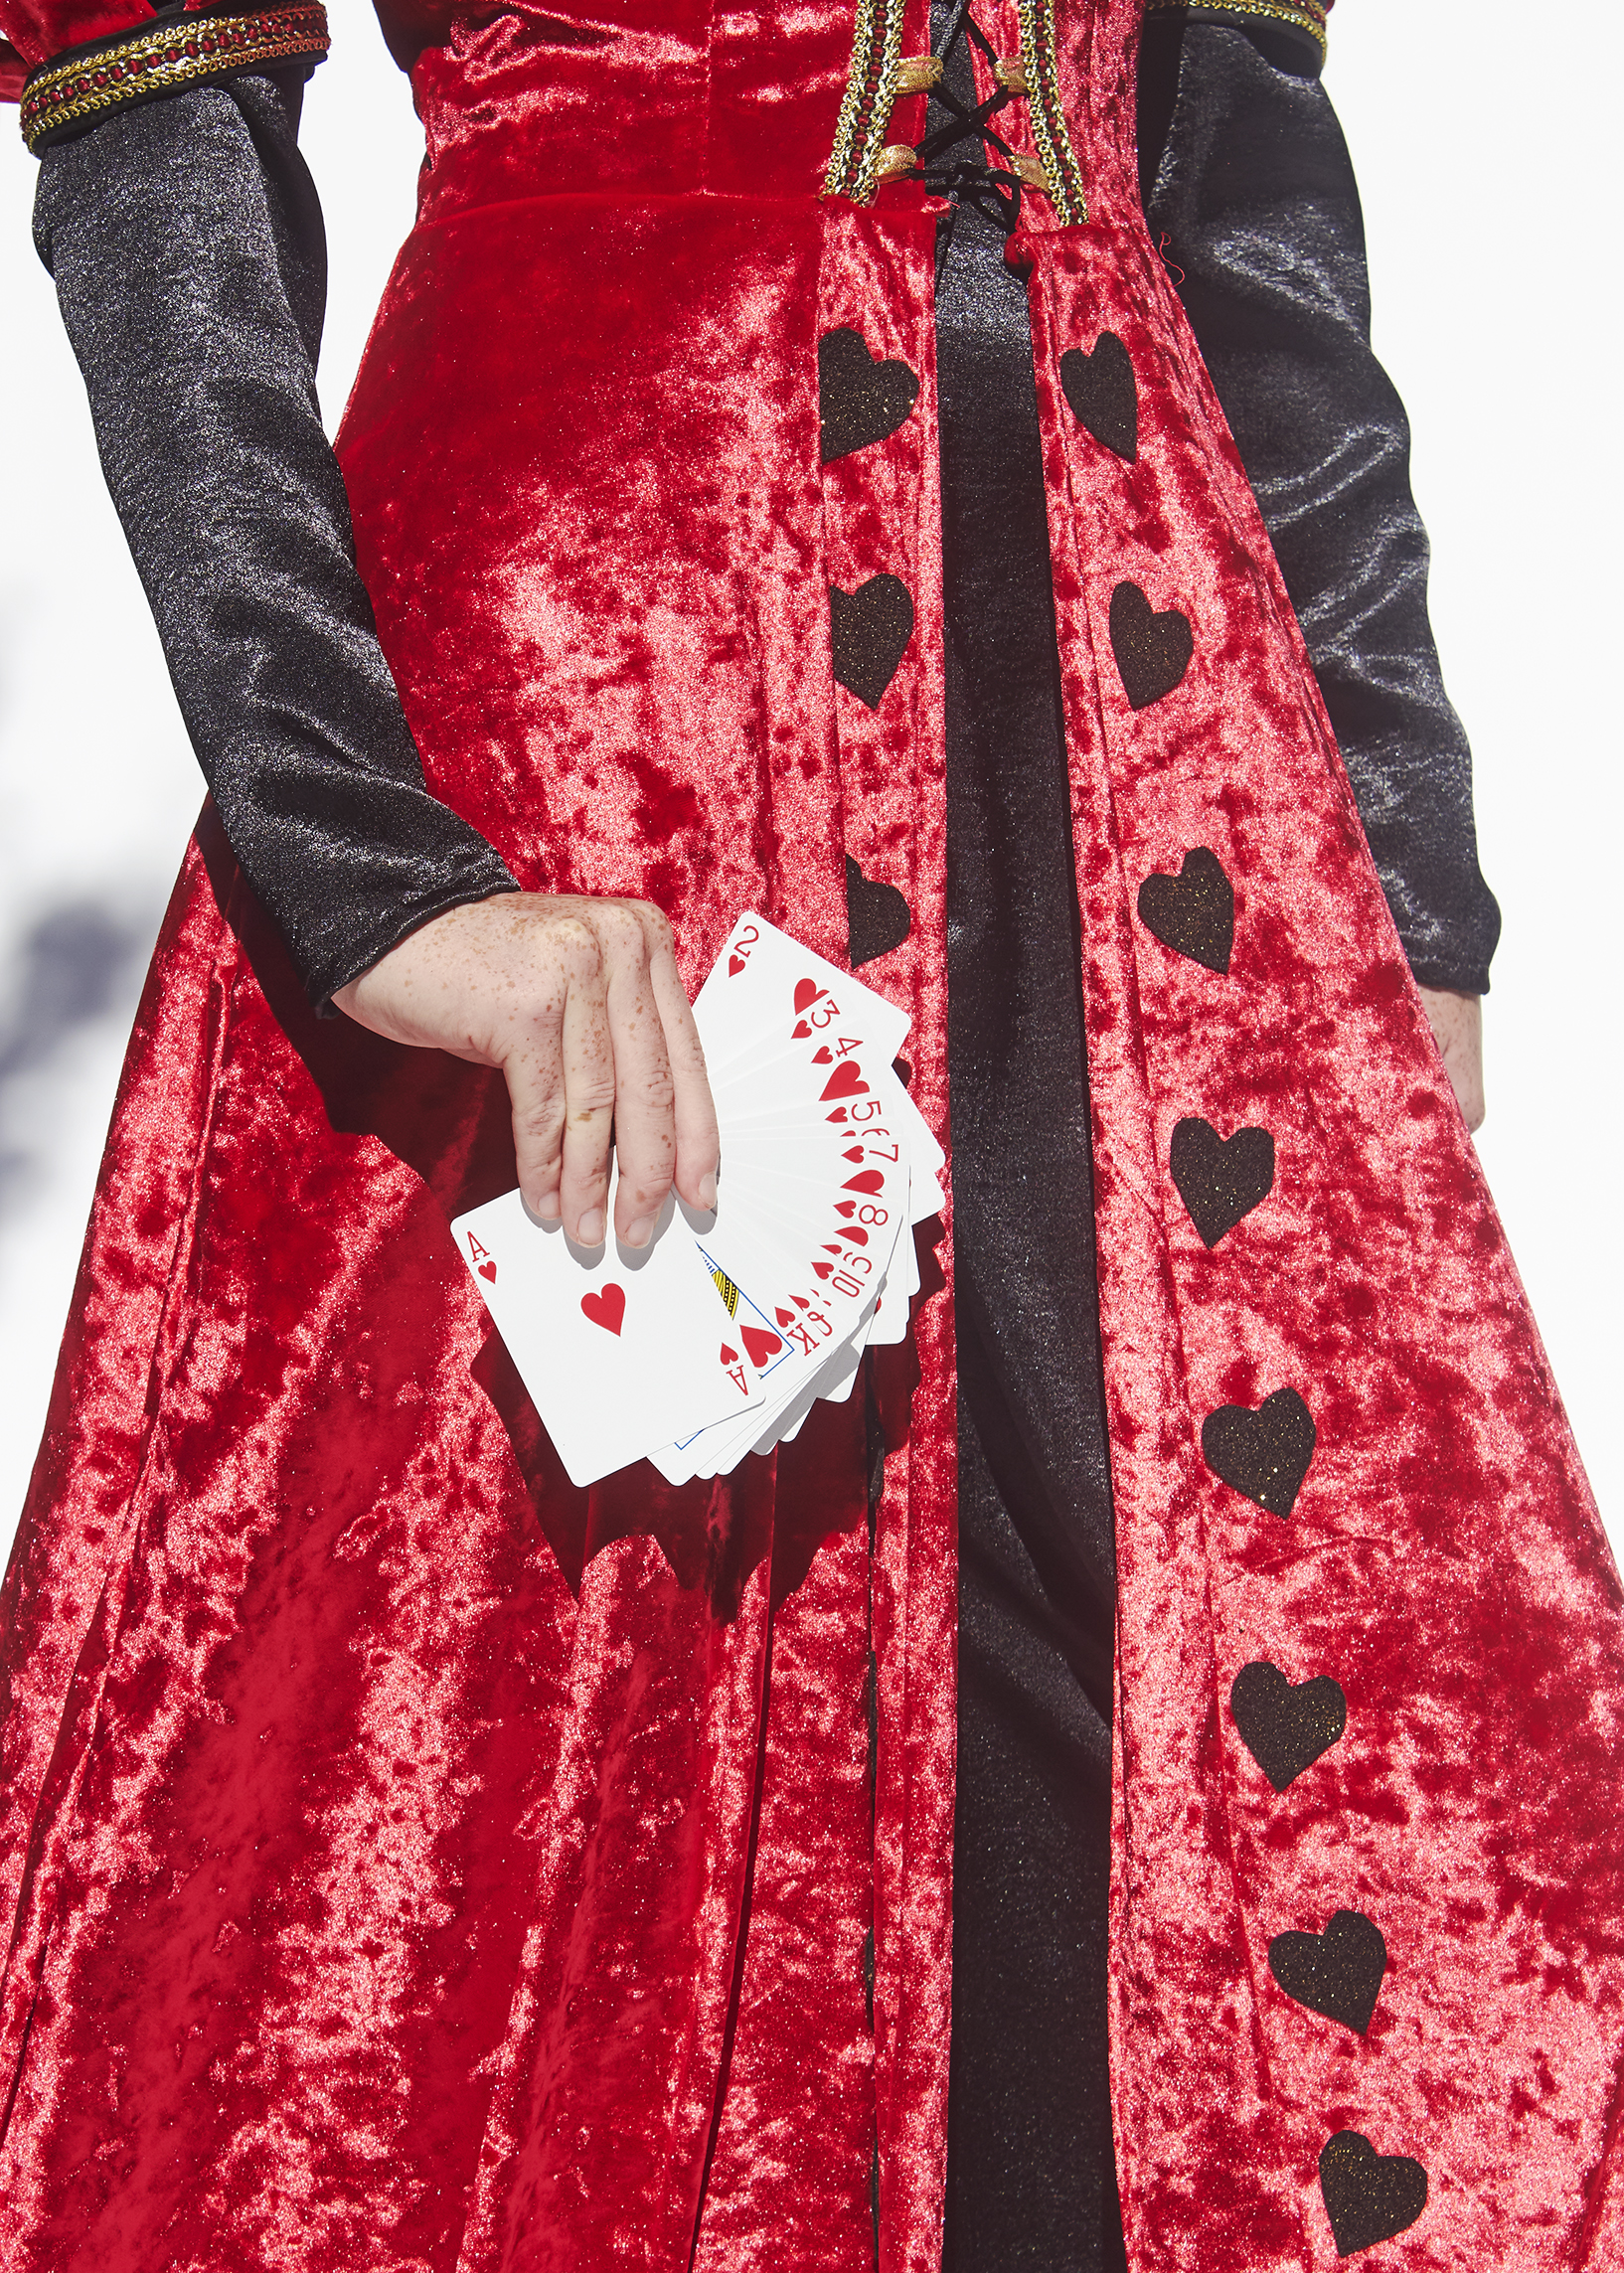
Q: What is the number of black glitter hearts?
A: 11